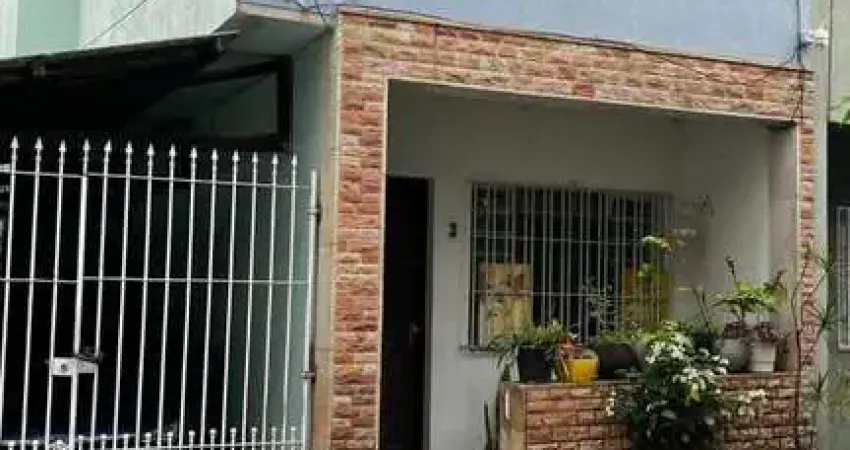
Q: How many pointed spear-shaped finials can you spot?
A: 14